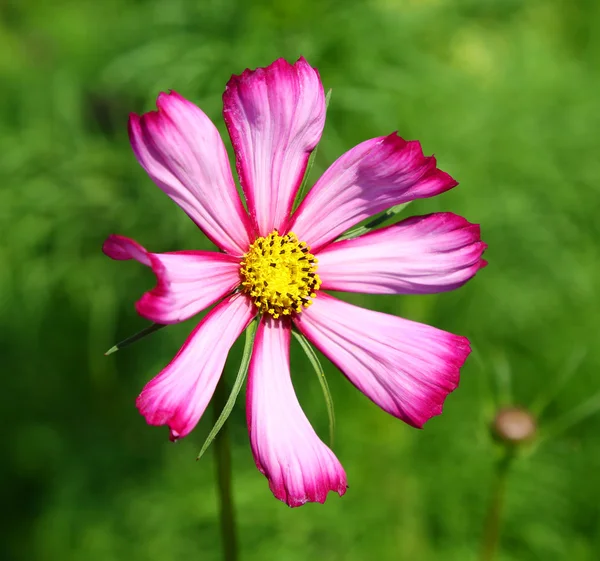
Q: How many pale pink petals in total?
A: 8